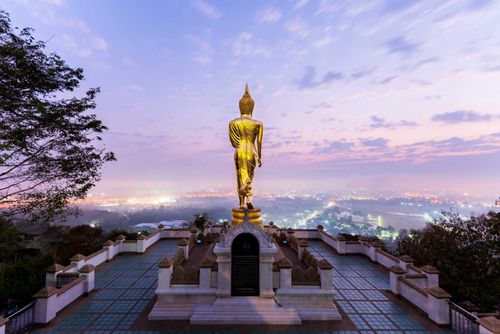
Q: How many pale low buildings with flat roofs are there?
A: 2